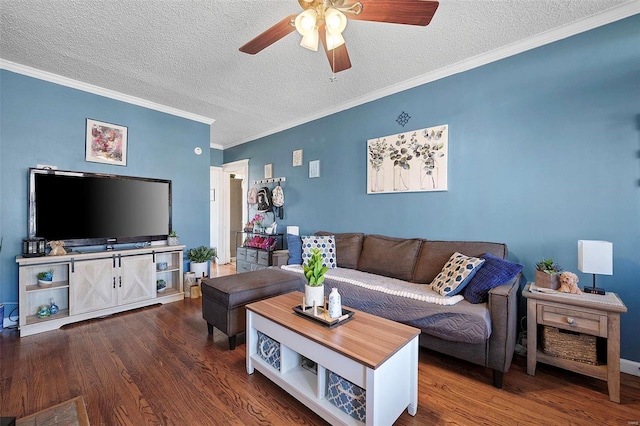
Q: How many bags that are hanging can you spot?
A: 3